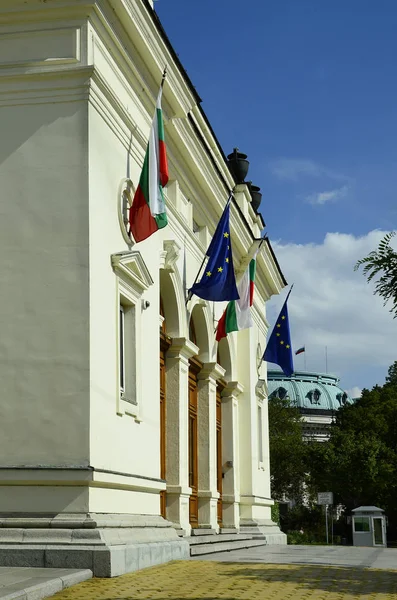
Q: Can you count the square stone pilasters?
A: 3